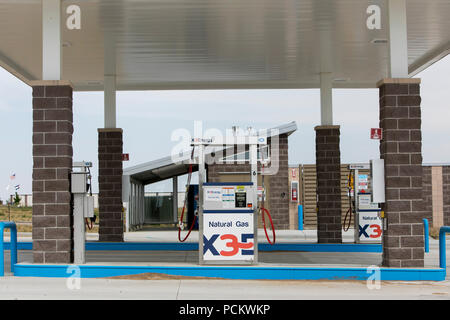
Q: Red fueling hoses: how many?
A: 4